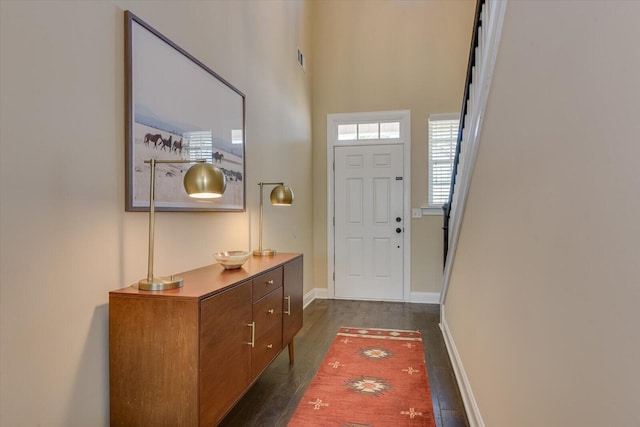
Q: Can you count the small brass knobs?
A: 3